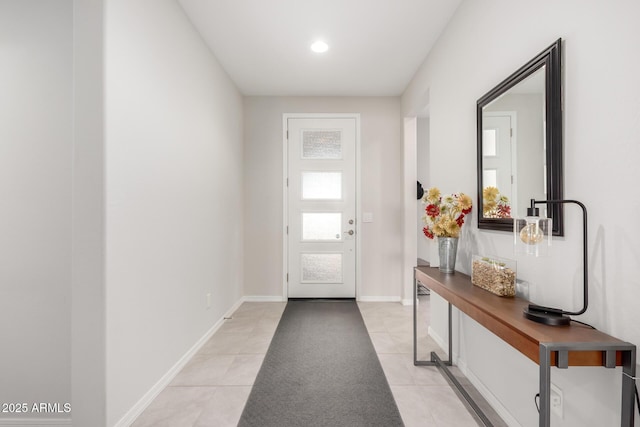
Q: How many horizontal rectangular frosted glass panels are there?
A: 4